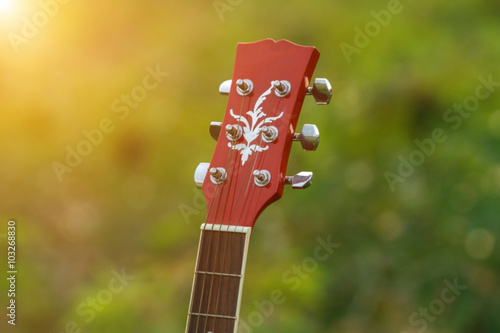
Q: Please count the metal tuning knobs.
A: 6